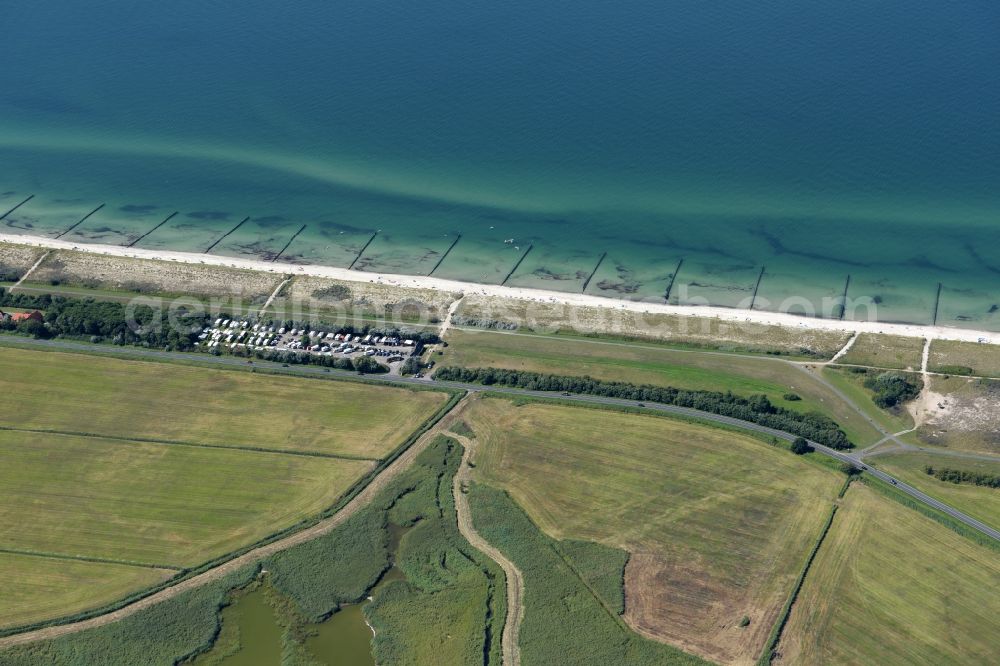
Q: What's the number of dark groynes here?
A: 13